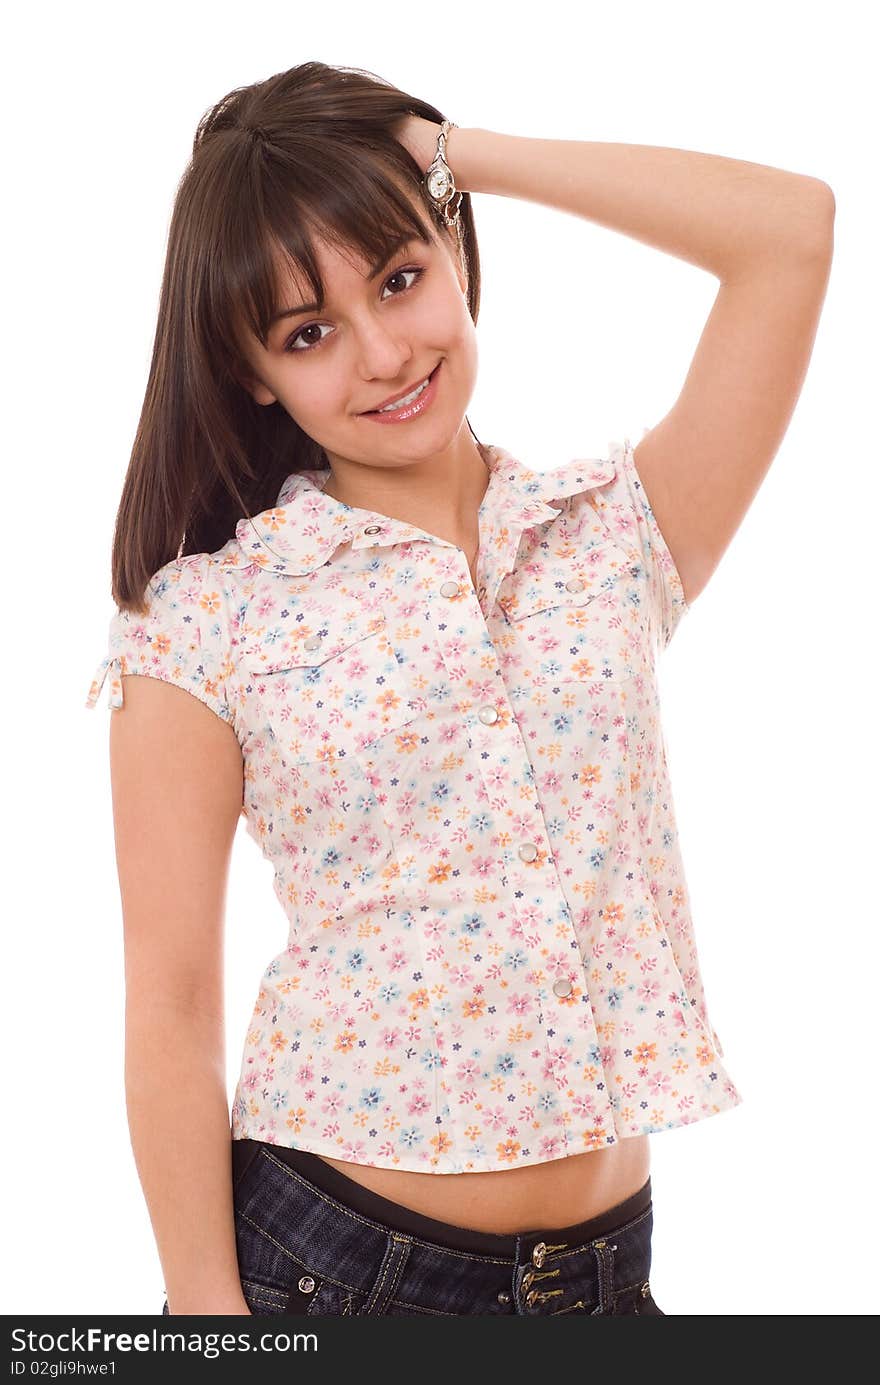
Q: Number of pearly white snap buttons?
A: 6